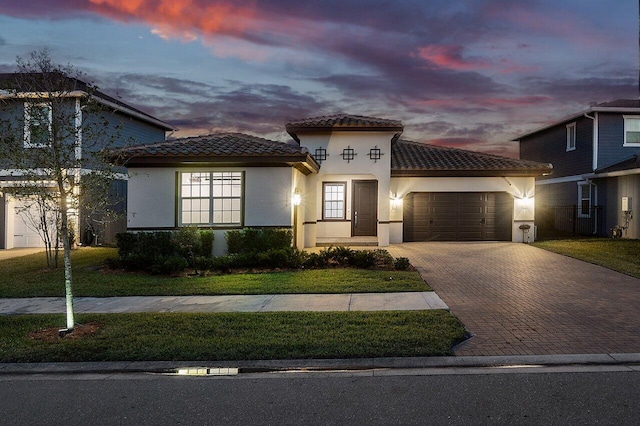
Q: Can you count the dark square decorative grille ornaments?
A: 3